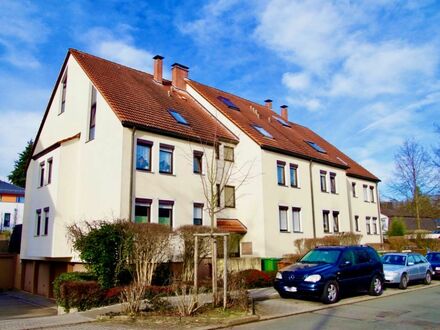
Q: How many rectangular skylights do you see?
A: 5